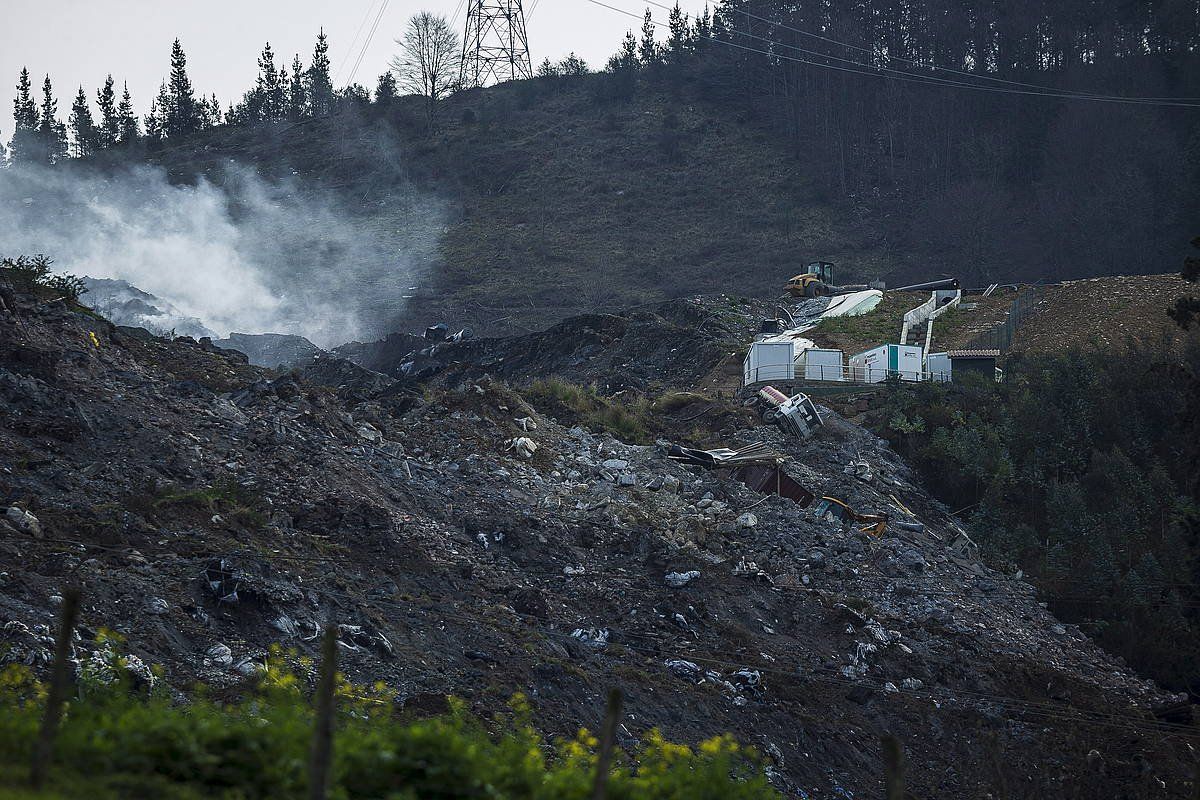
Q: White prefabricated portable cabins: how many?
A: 4